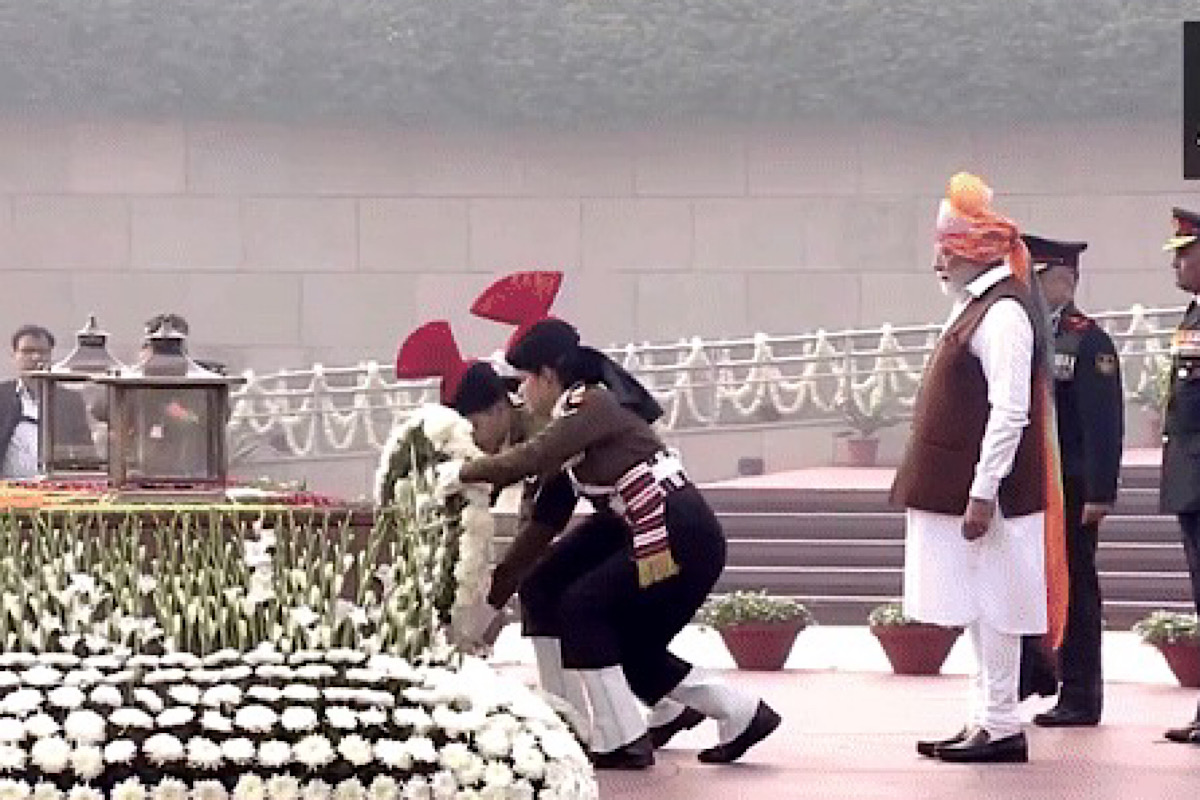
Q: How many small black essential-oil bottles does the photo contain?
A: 0